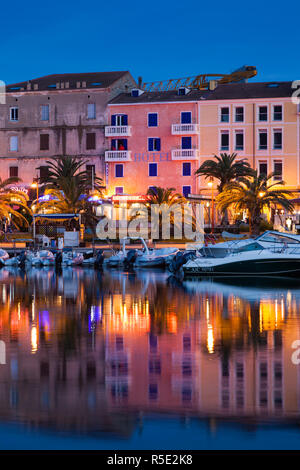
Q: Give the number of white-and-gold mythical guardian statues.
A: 0